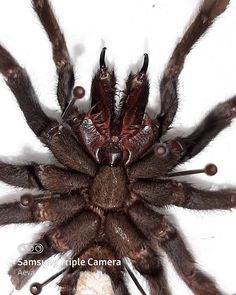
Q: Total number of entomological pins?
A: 6